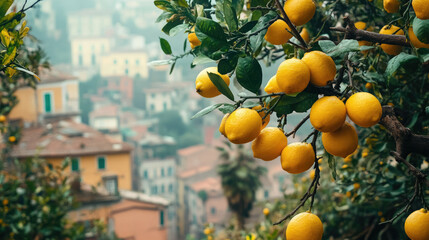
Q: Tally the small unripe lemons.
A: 0